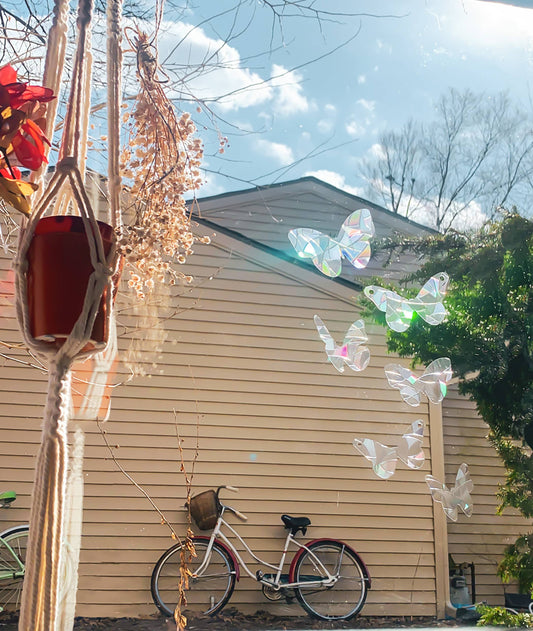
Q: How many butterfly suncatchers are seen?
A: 6